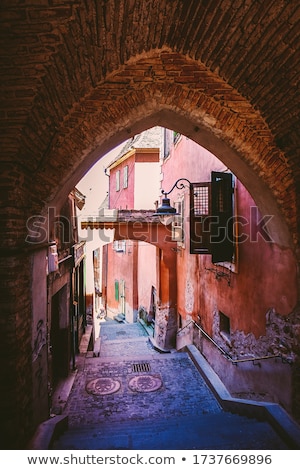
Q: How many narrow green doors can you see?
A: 1